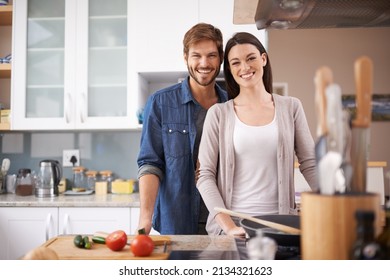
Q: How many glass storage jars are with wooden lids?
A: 3